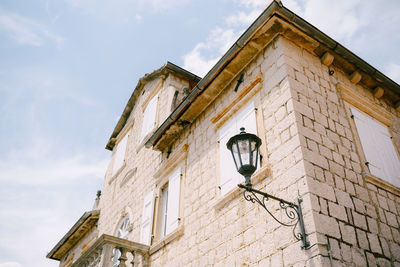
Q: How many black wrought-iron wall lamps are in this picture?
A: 1